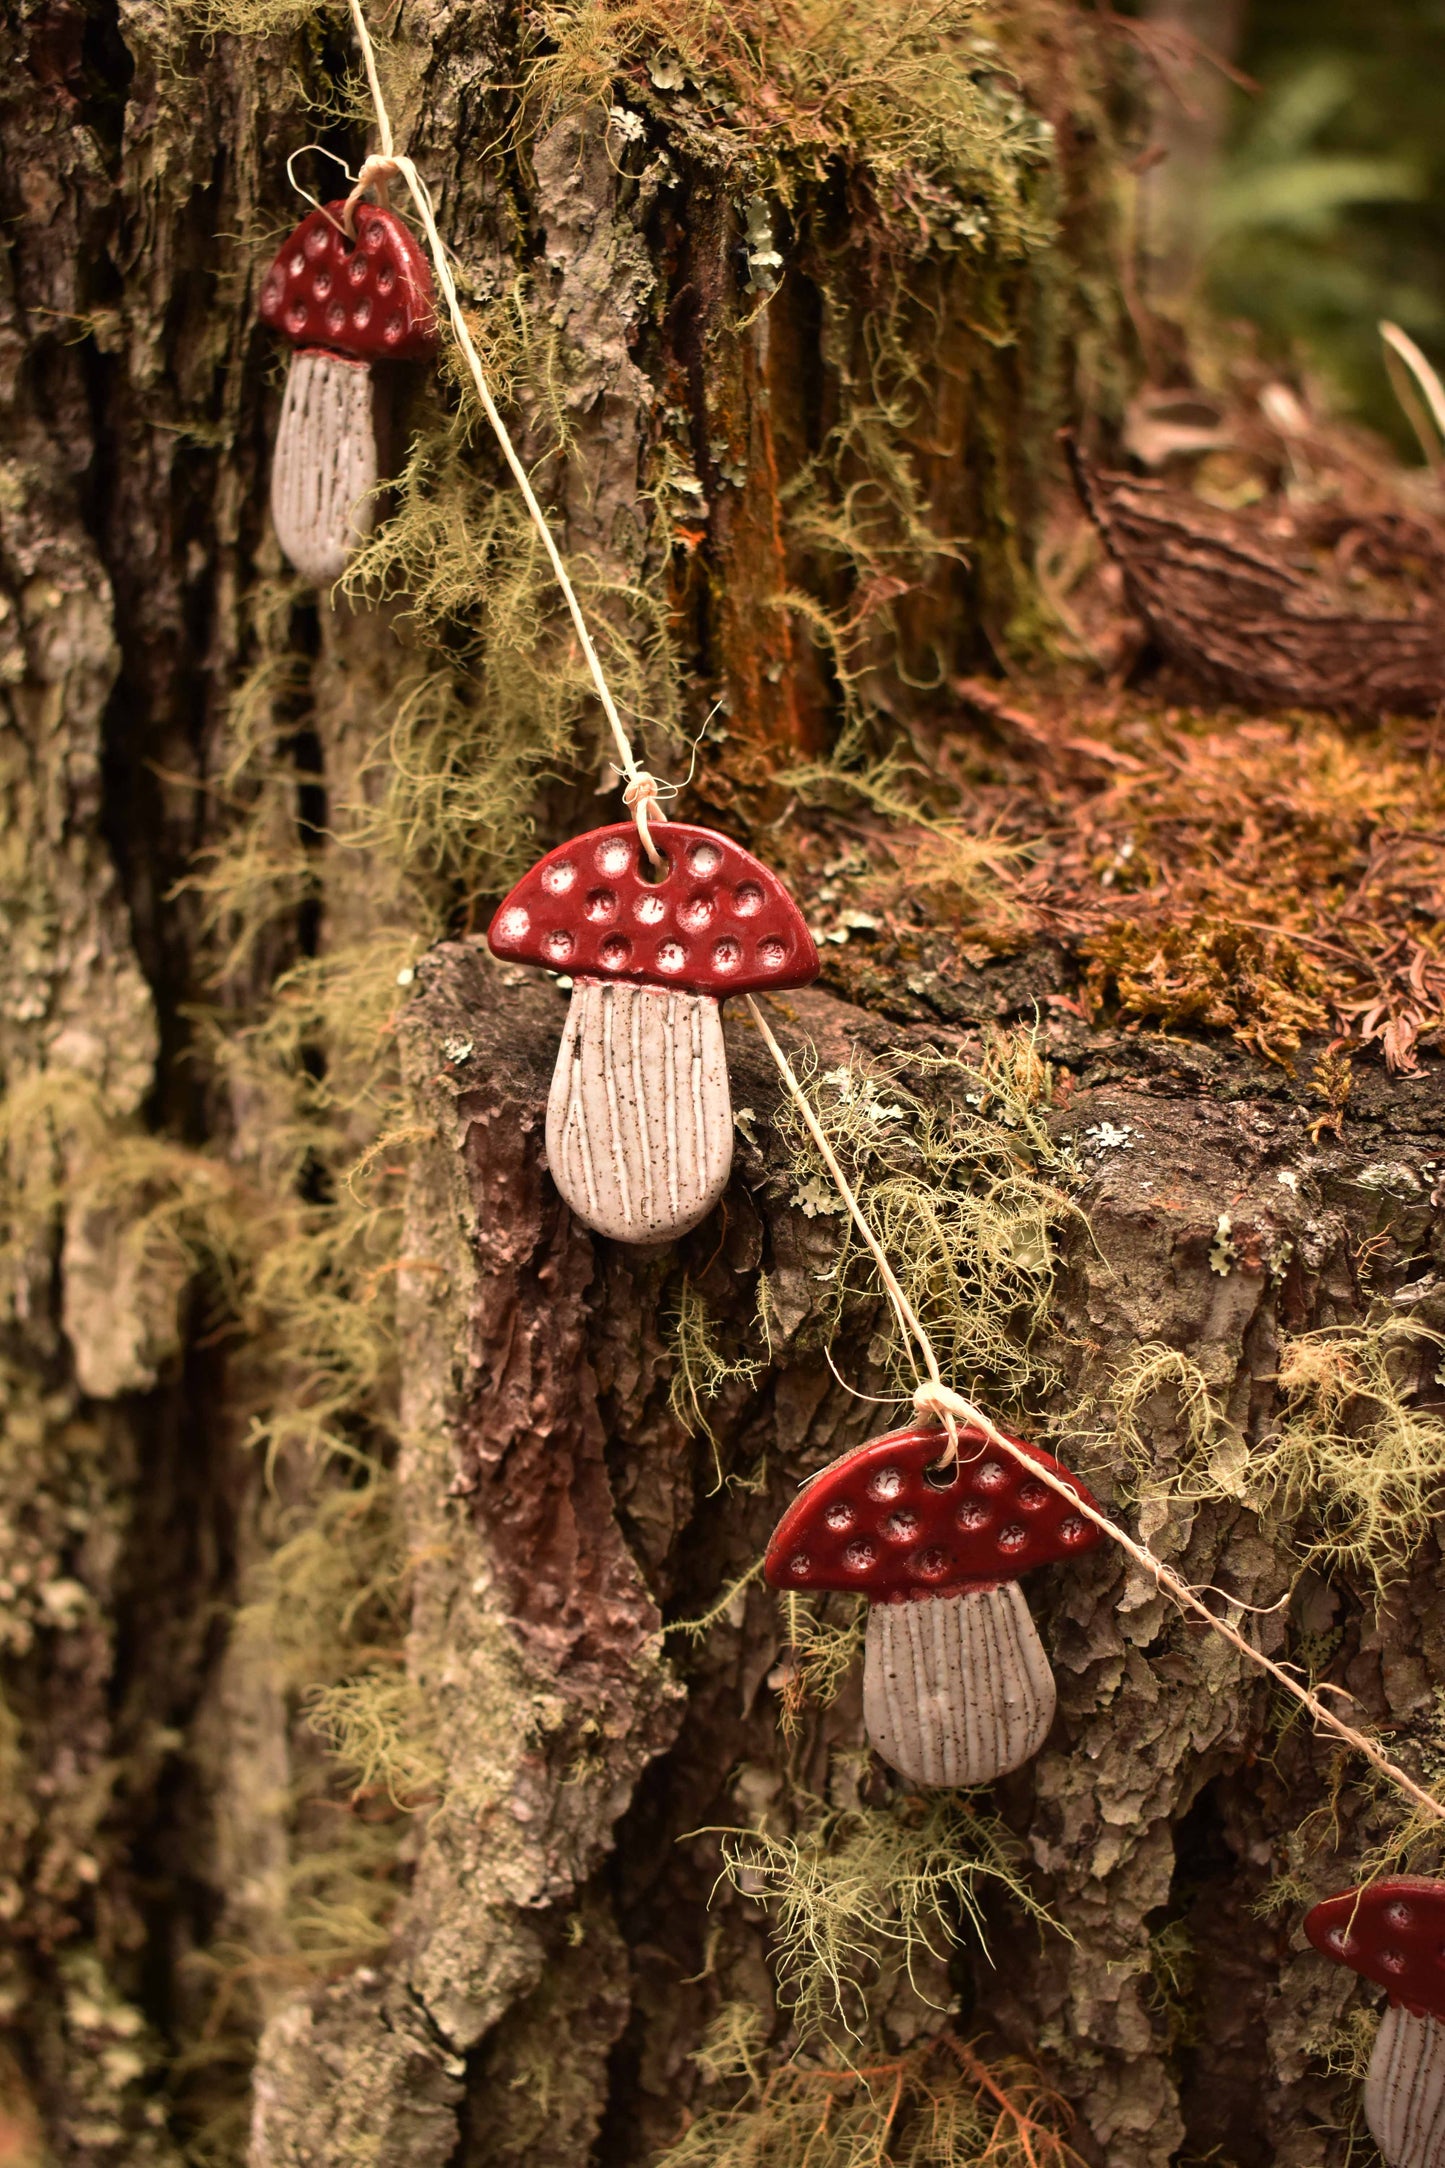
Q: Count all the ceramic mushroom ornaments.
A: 4